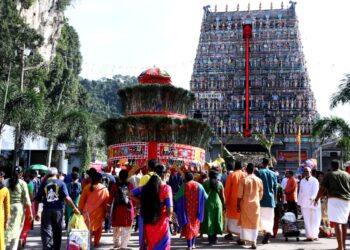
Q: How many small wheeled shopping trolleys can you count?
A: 1